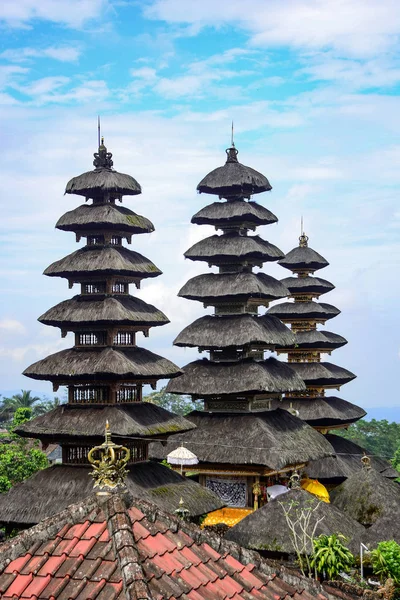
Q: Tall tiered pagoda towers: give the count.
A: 3